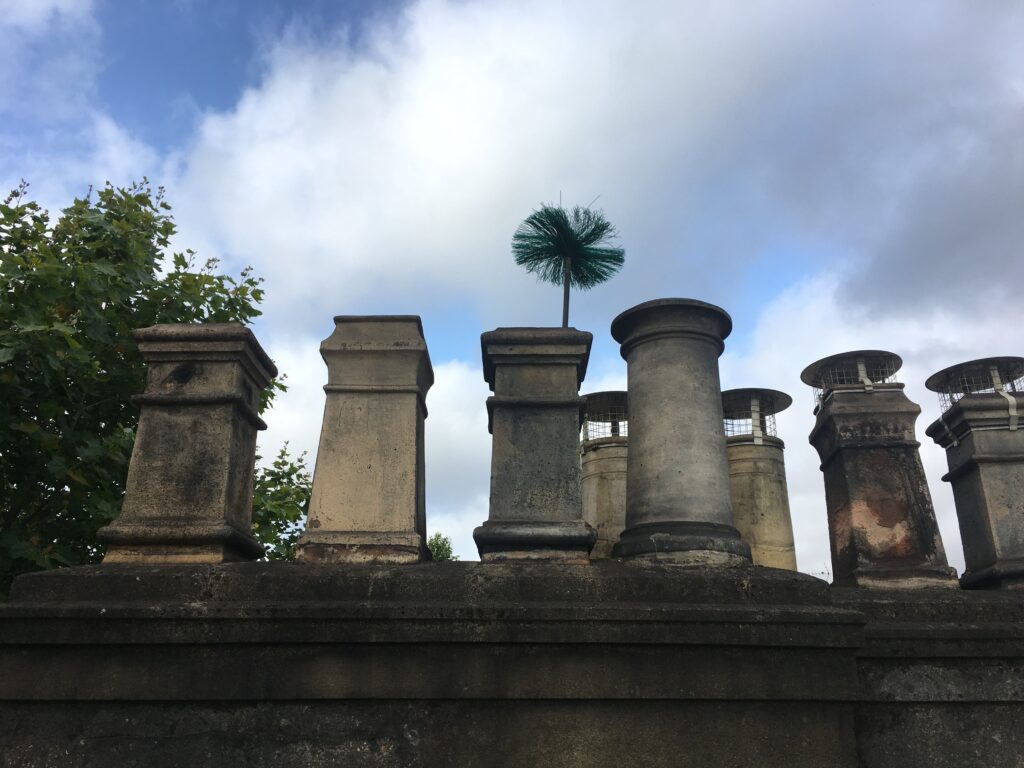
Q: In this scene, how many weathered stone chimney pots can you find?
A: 8